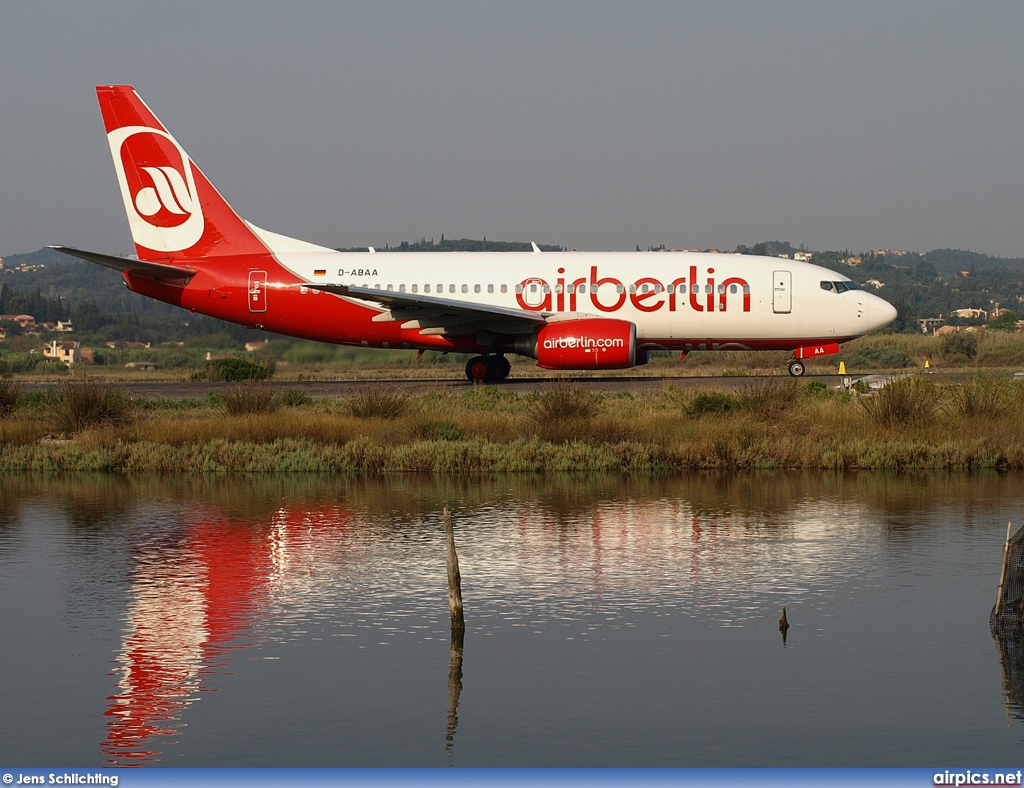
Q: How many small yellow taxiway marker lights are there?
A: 2